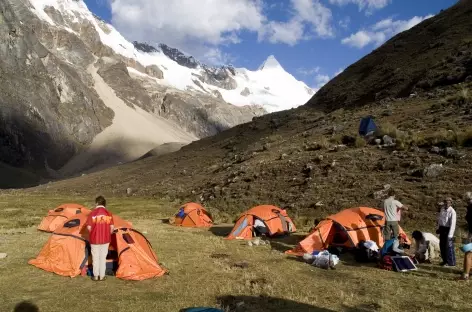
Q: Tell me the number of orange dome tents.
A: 5